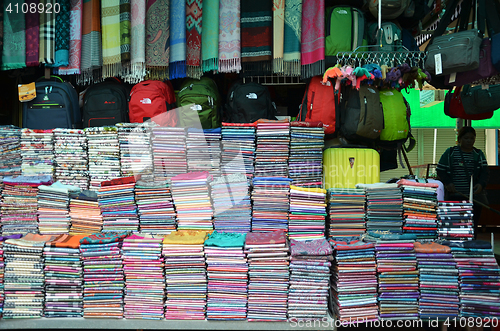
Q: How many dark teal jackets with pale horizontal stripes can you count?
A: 1